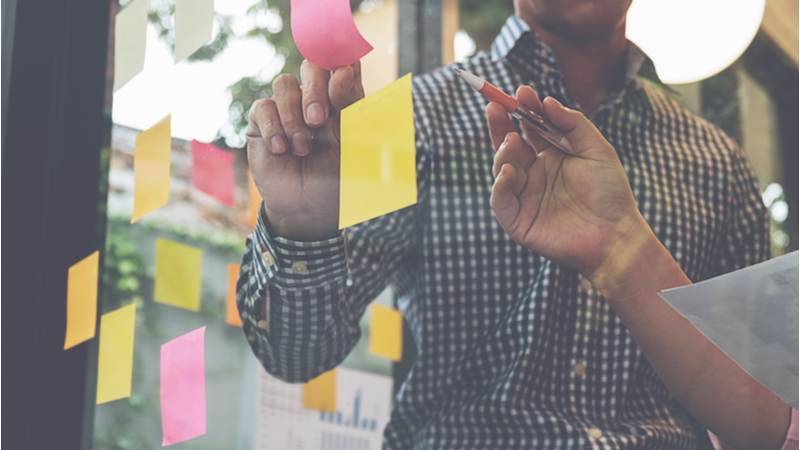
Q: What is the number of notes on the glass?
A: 14